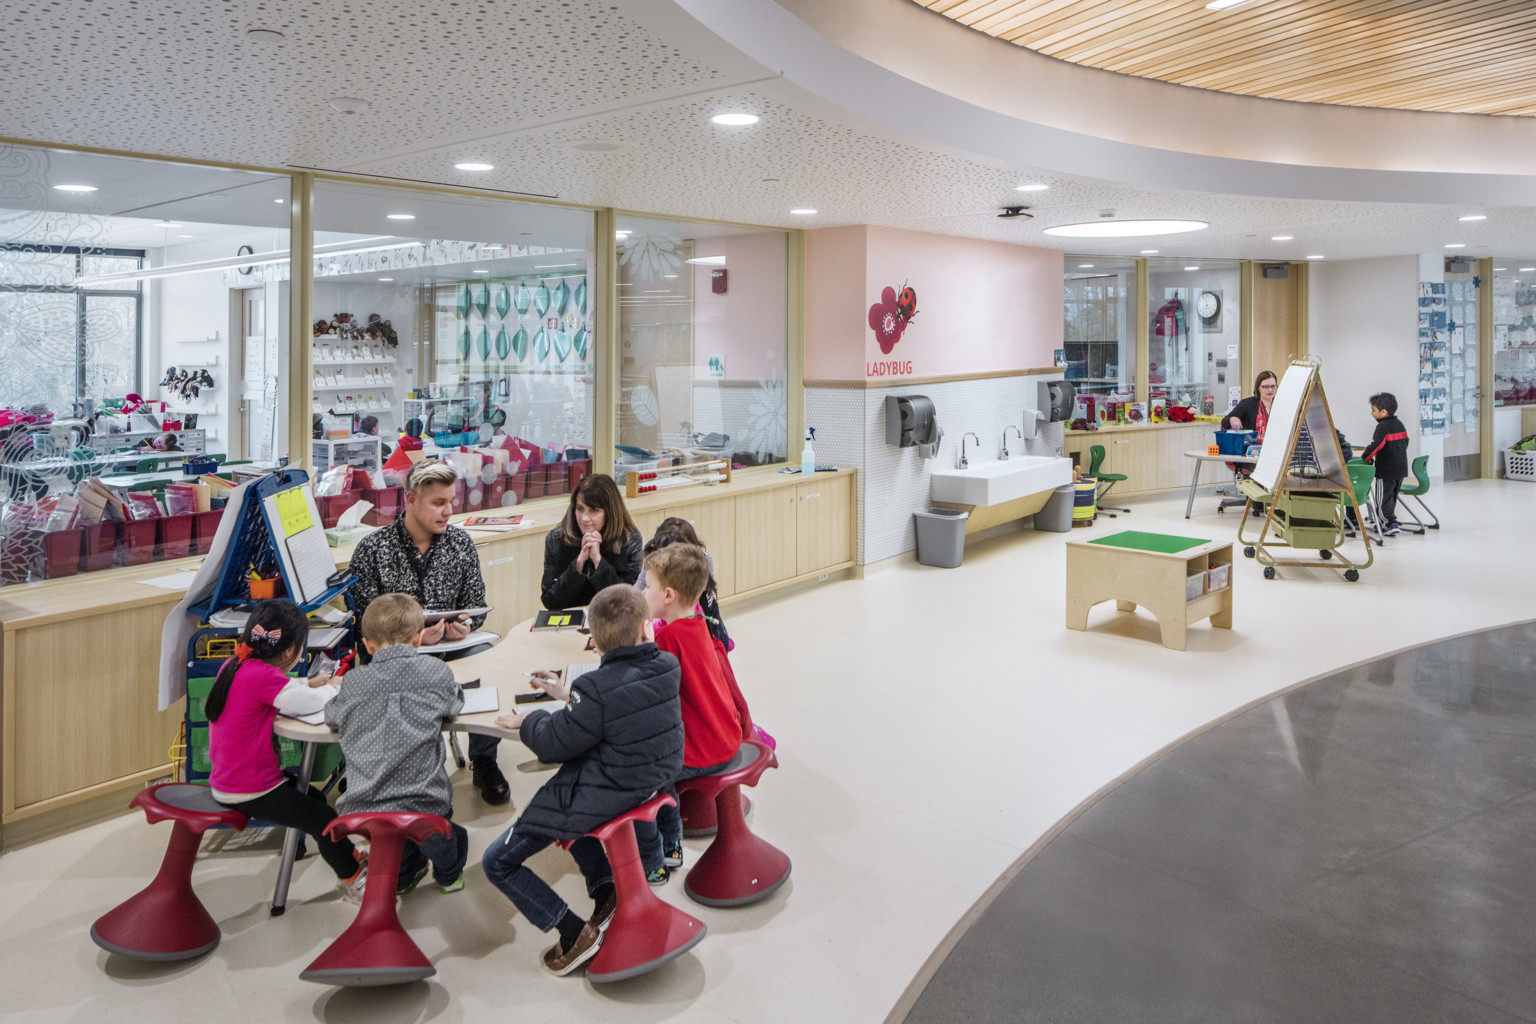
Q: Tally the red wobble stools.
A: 5